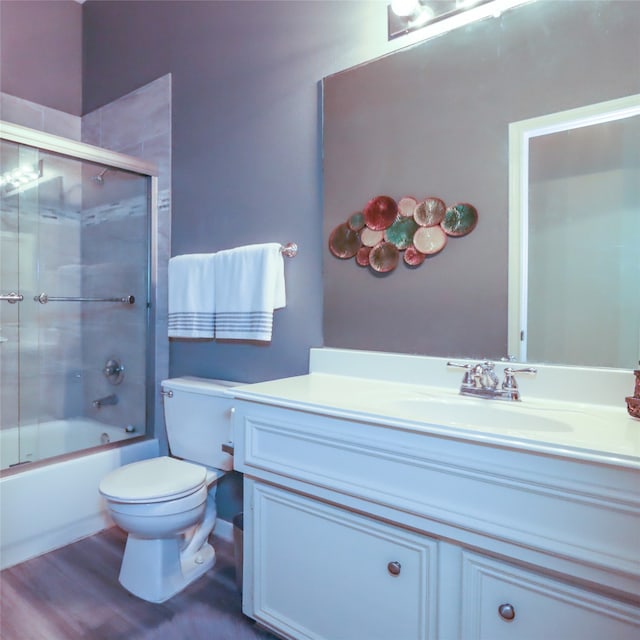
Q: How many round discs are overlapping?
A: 12